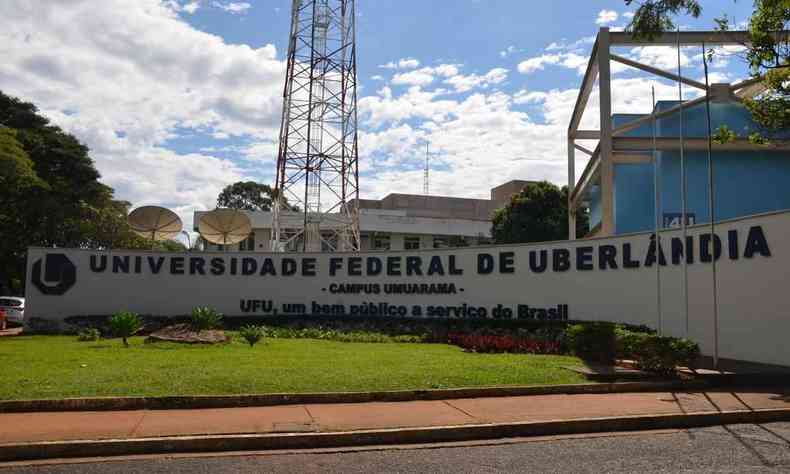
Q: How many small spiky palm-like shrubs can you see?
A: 3